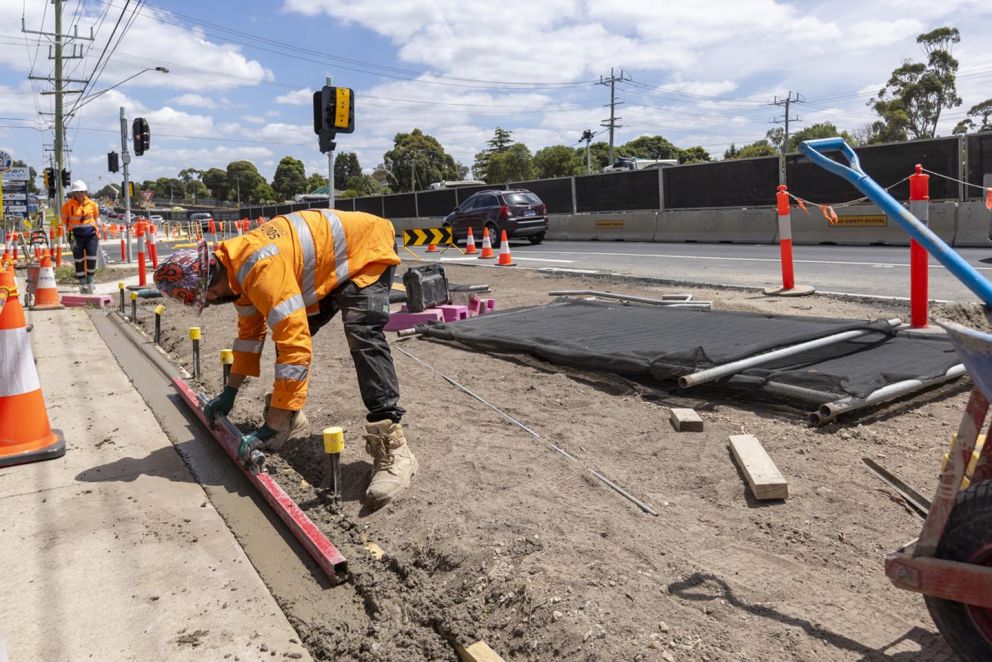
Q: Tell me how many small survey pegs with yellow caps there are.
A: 6